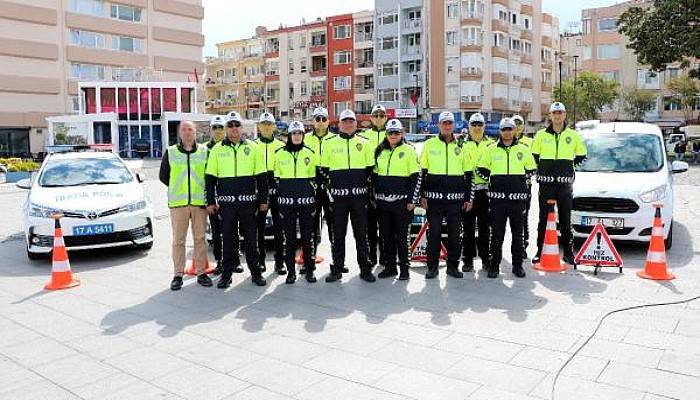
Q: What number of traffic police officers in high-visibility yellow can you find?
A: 13